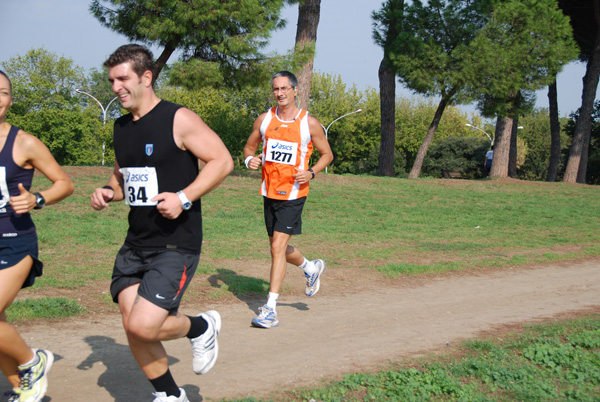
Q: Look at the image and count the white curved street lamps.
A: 3